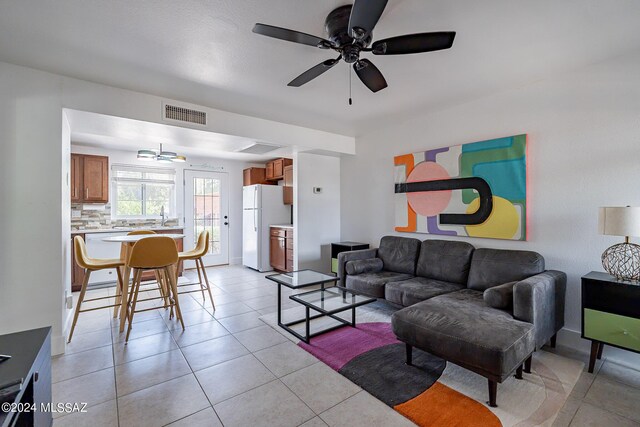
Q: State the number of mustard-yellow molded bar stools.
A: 4